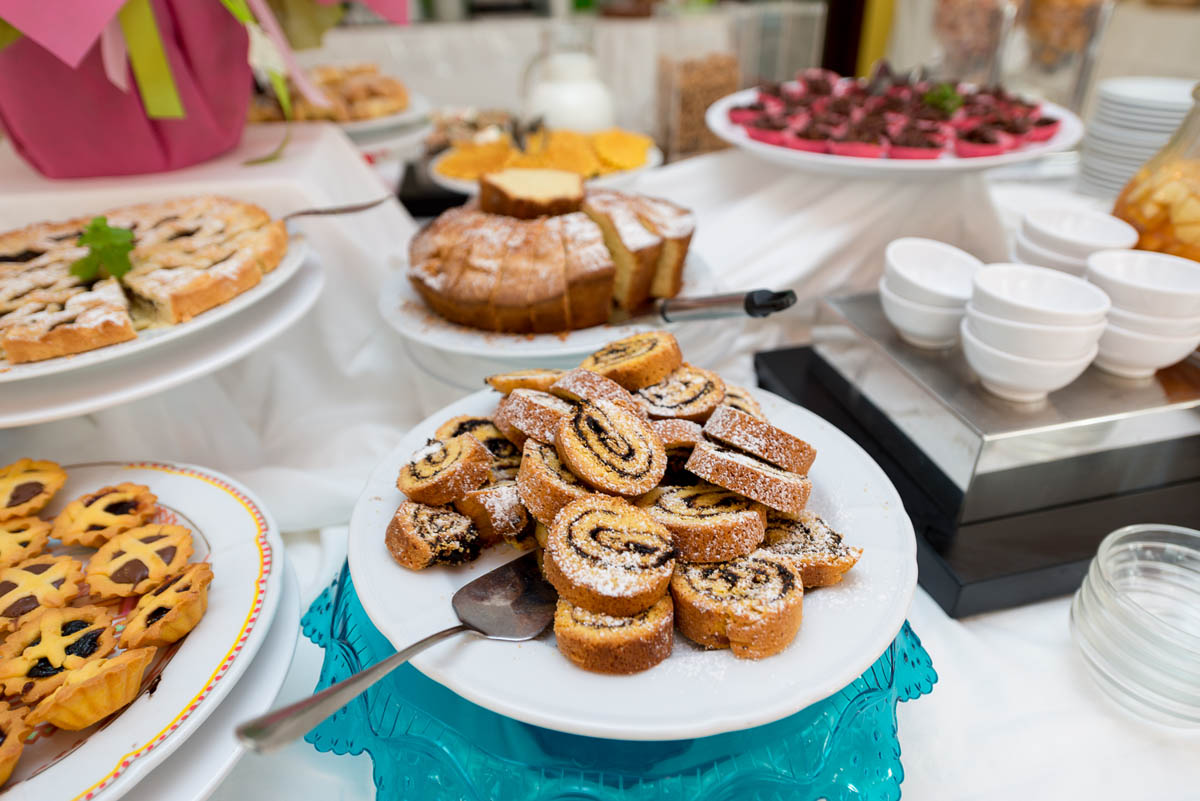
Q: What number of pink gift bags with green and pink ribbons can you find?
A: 1